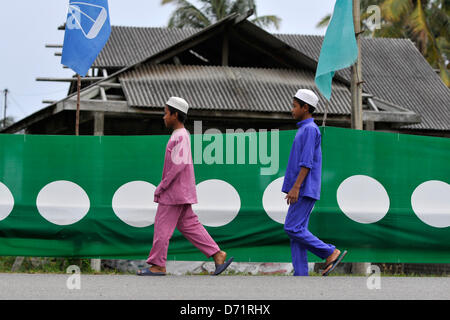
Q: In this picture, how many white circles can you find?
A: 7